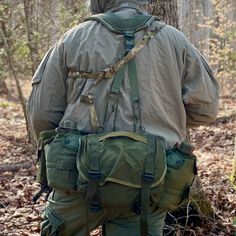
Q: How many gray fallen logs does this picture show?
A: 1